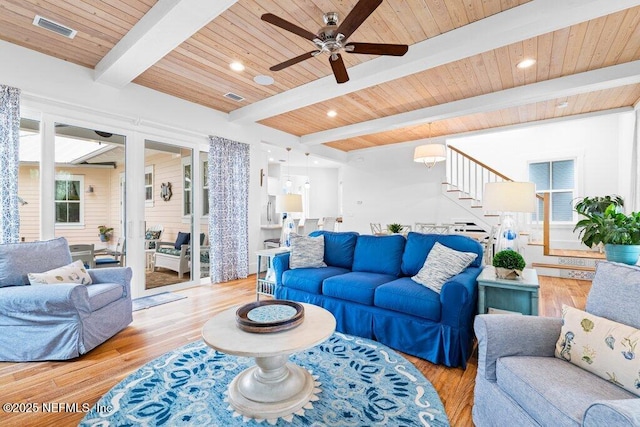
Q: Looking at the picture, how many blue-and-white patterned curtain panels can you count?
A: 2